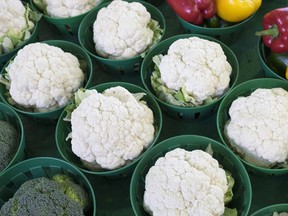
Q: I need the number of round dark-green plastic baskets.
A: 13